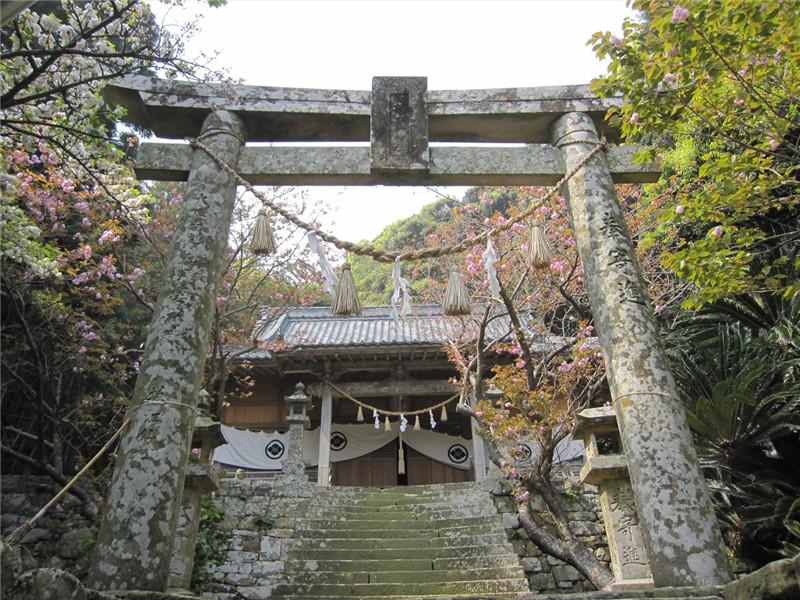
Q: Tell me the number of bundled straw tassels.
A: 8